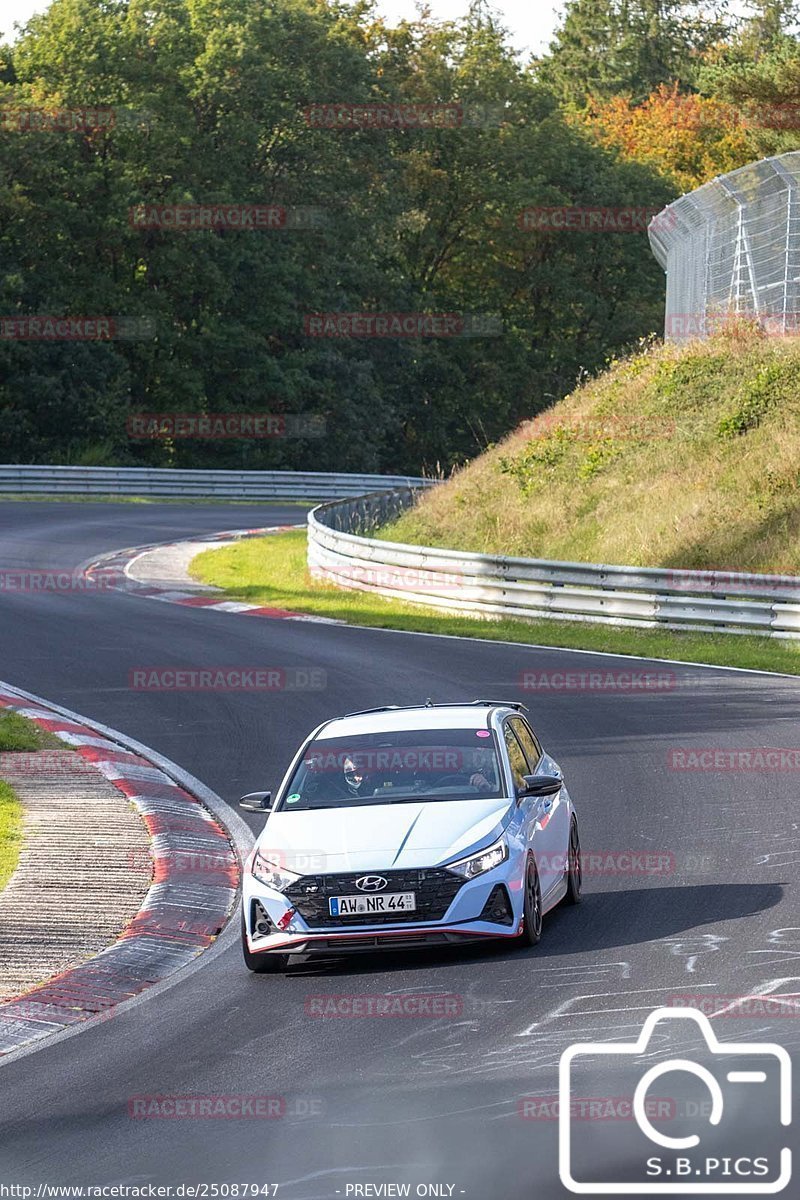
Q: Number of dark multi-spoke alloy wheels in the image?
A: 2